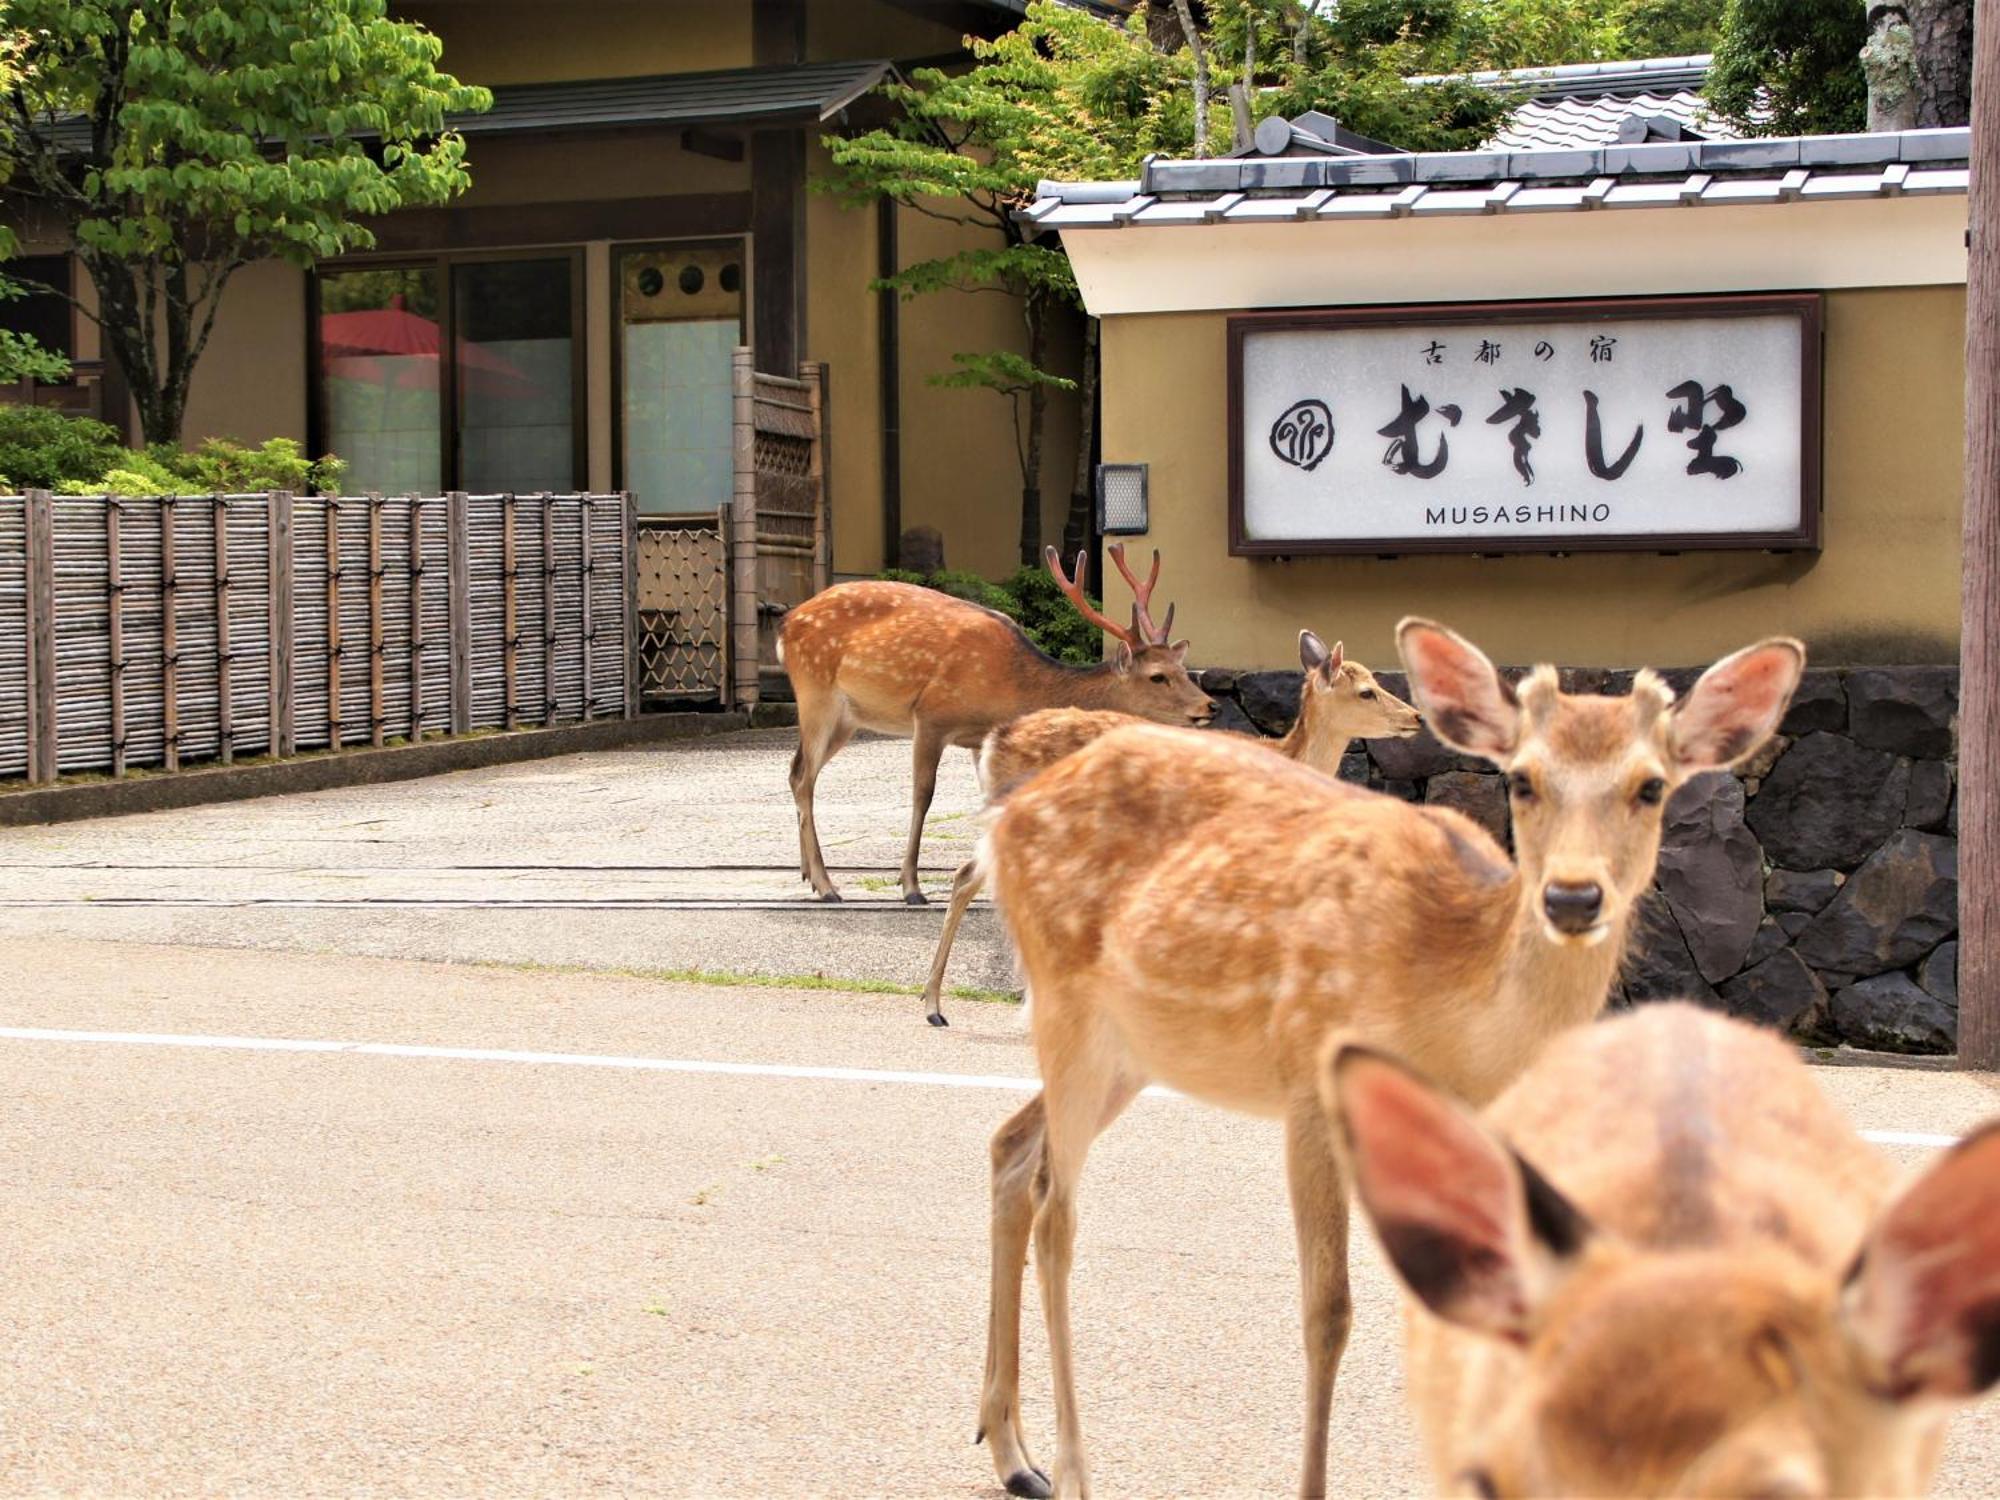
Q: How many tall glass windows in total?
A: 3